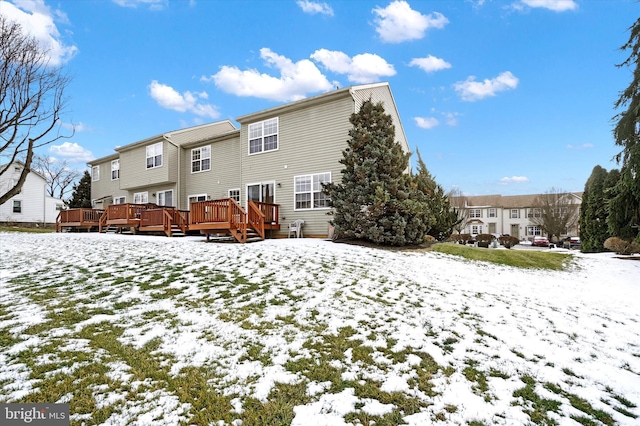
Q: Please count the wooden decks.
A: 4